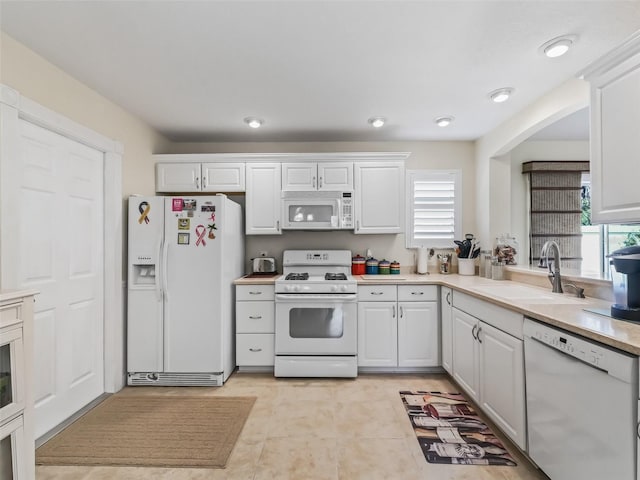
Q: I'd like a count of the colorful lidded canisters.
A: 4